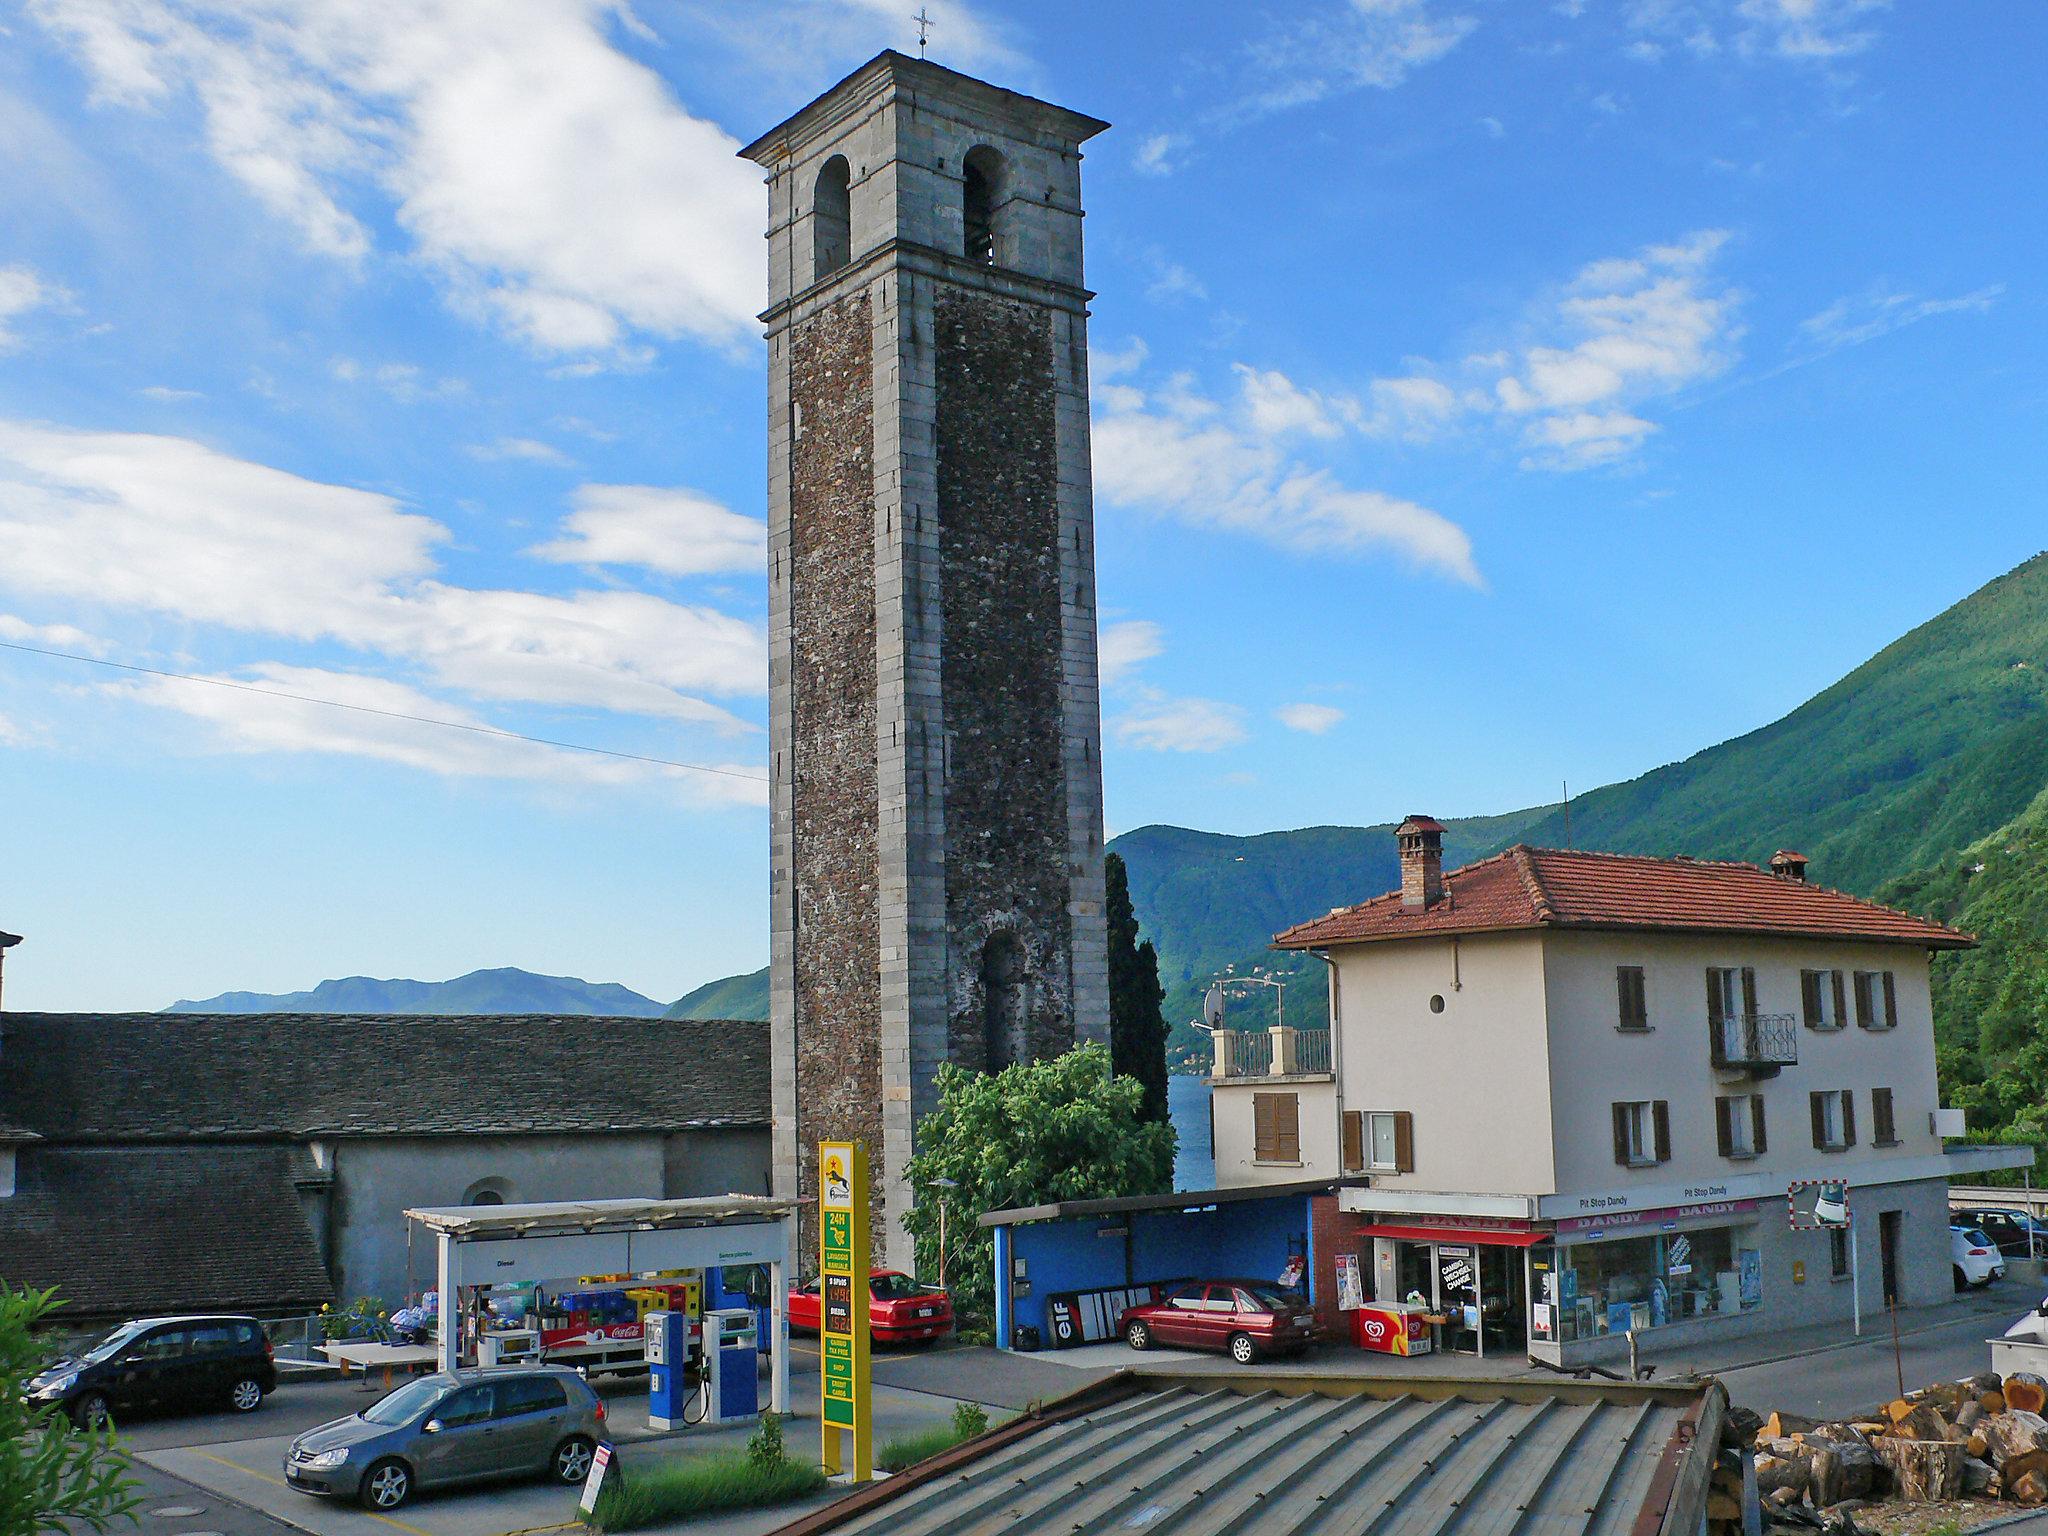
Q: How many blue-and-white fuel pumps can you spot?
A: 2